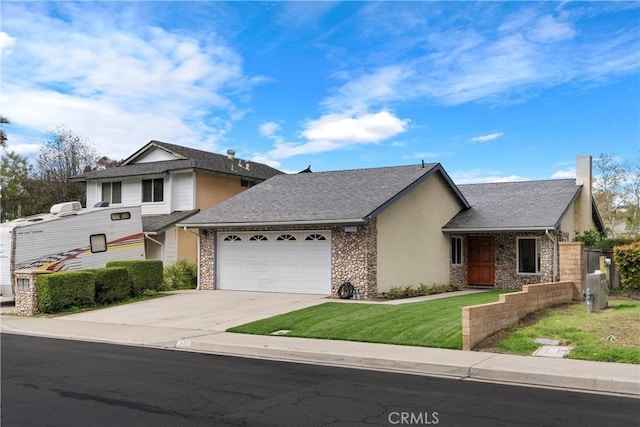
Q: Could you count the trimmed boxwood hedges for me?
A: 3